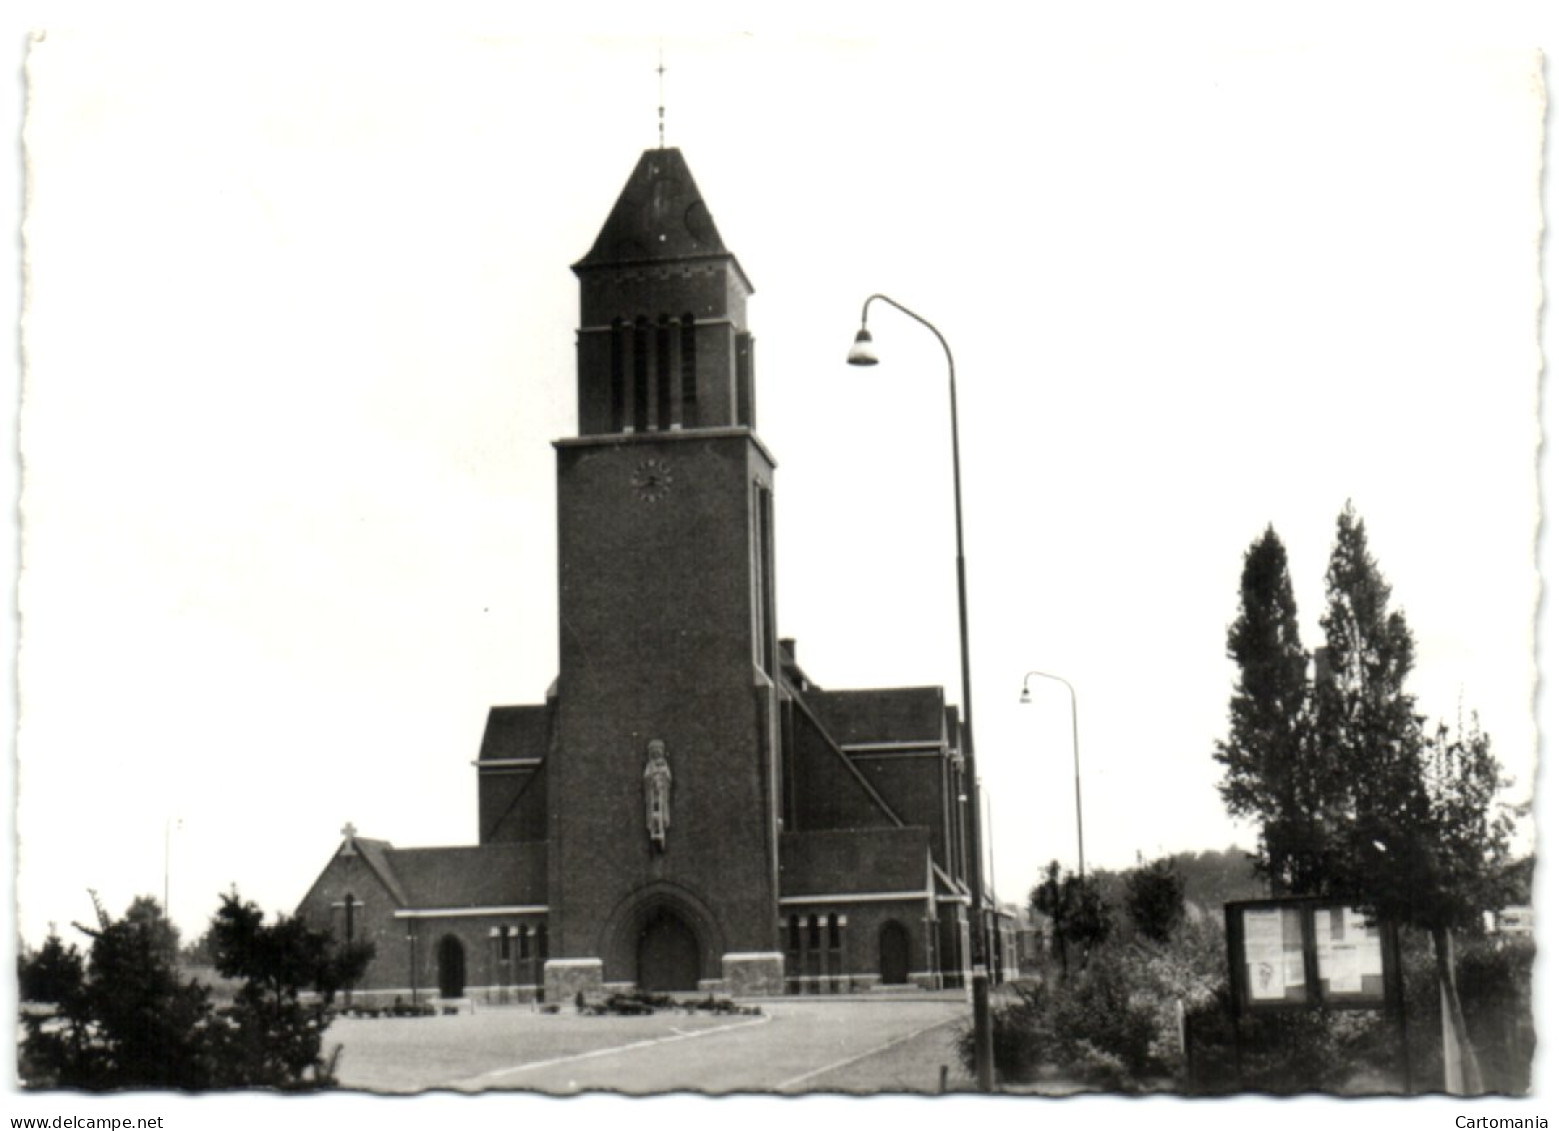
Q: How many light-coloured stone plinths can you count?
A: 2